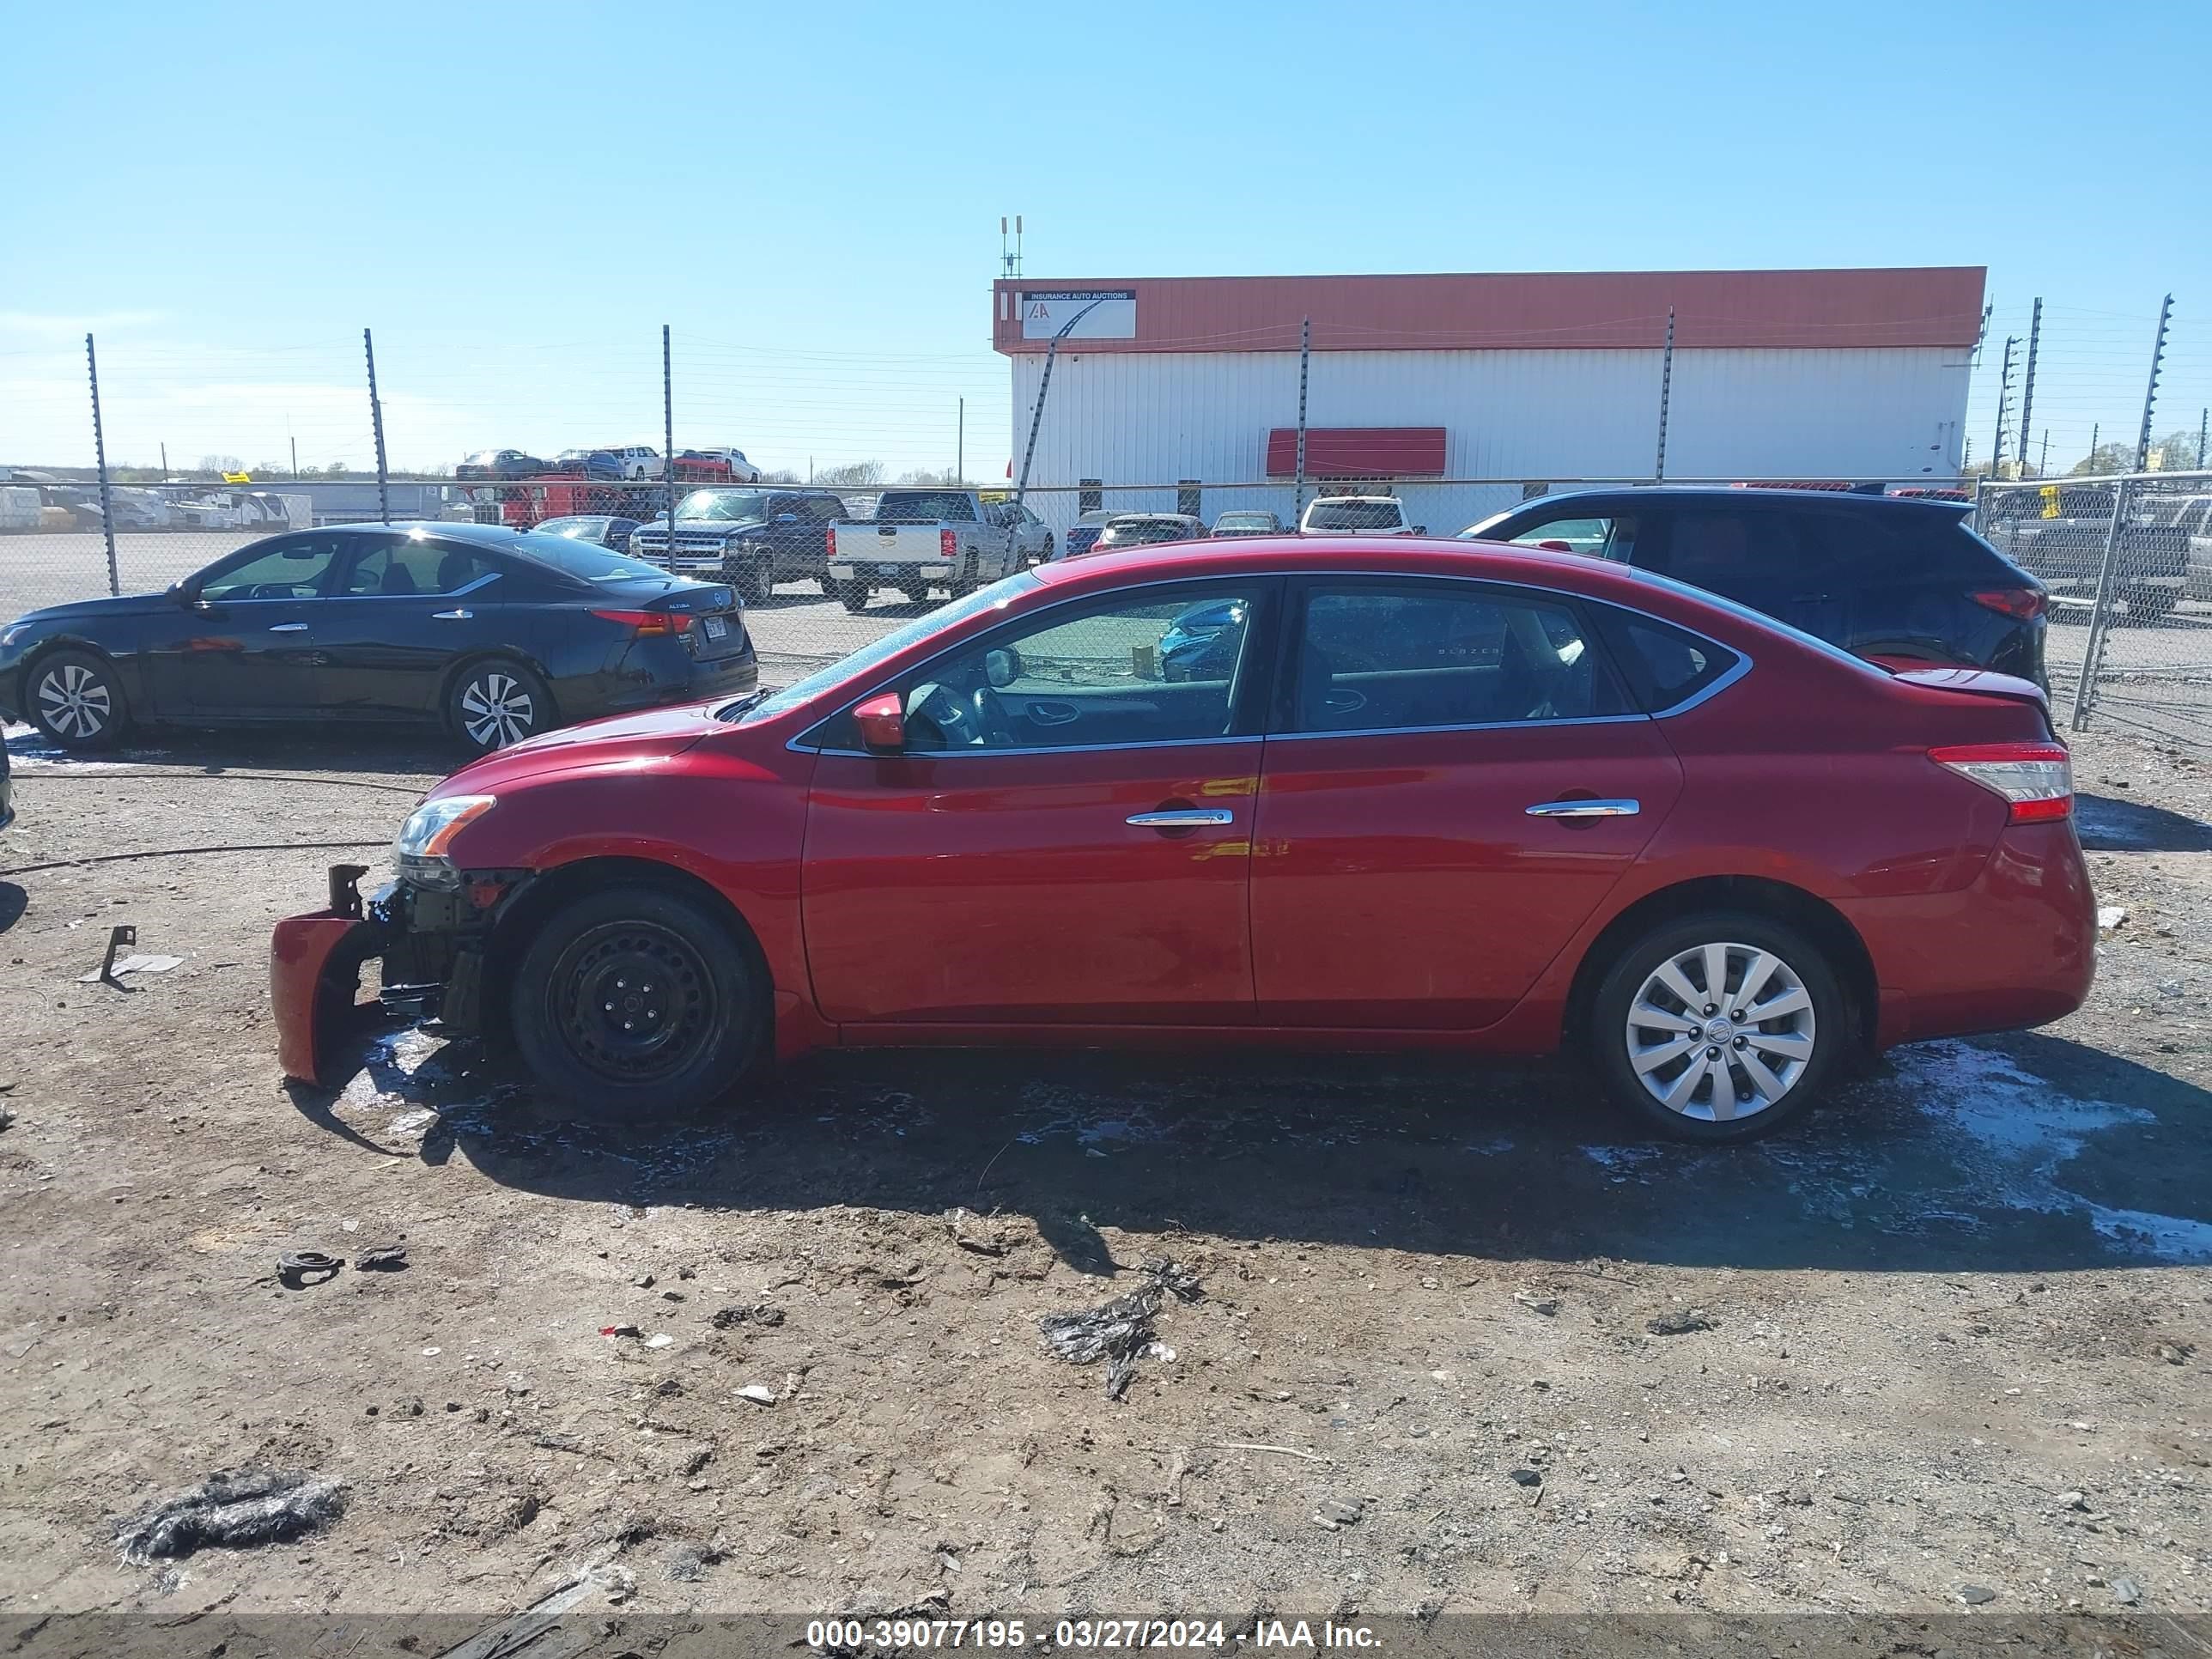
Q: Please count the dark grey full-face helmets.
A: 0